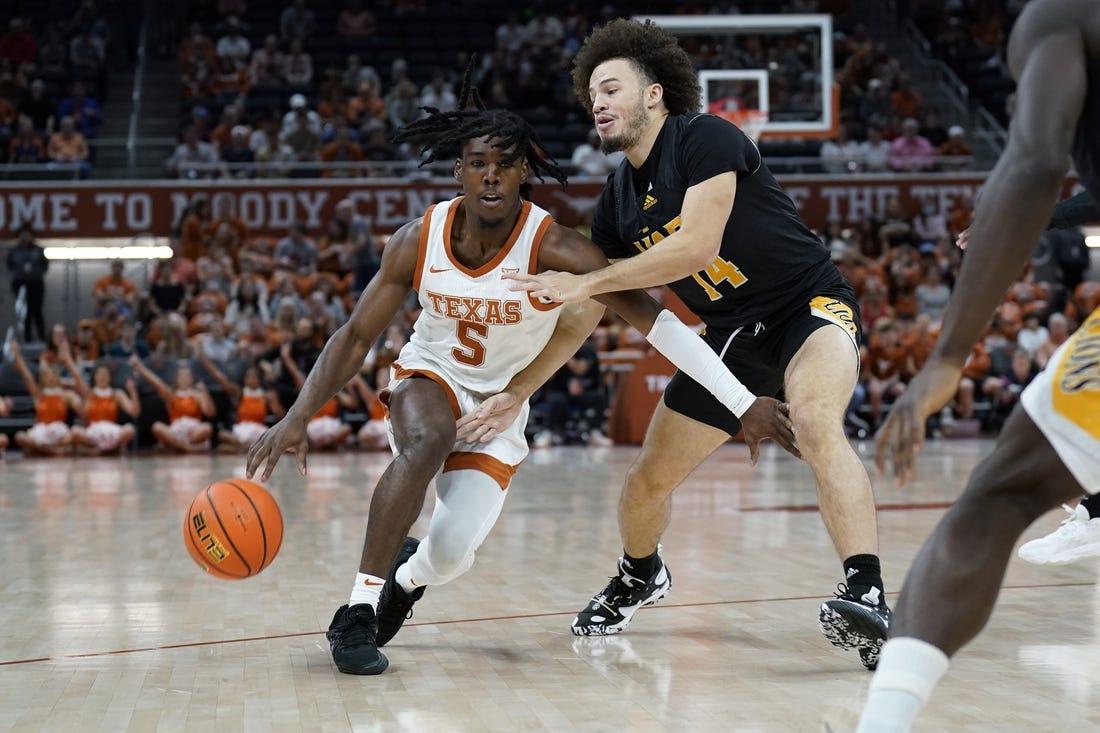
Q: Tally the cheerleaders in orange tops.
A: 6